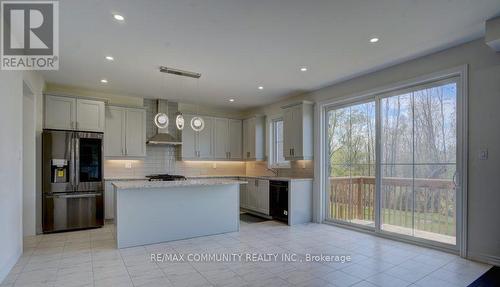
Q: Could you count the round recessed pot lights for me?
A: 7